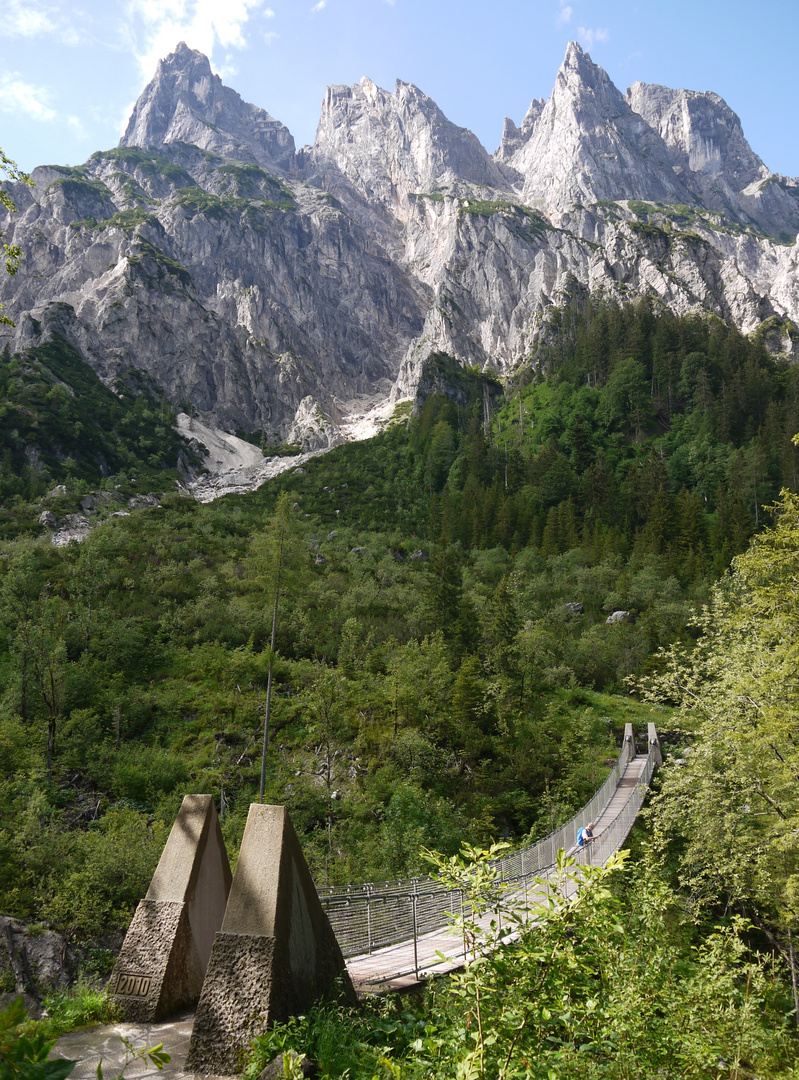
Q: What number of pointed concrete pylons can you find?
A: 4